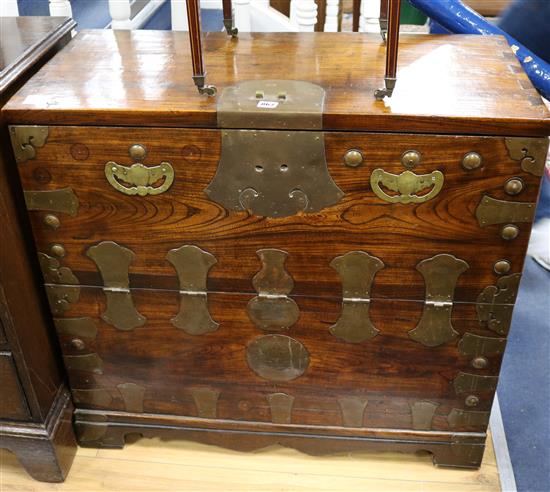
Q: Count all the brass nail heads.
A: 12